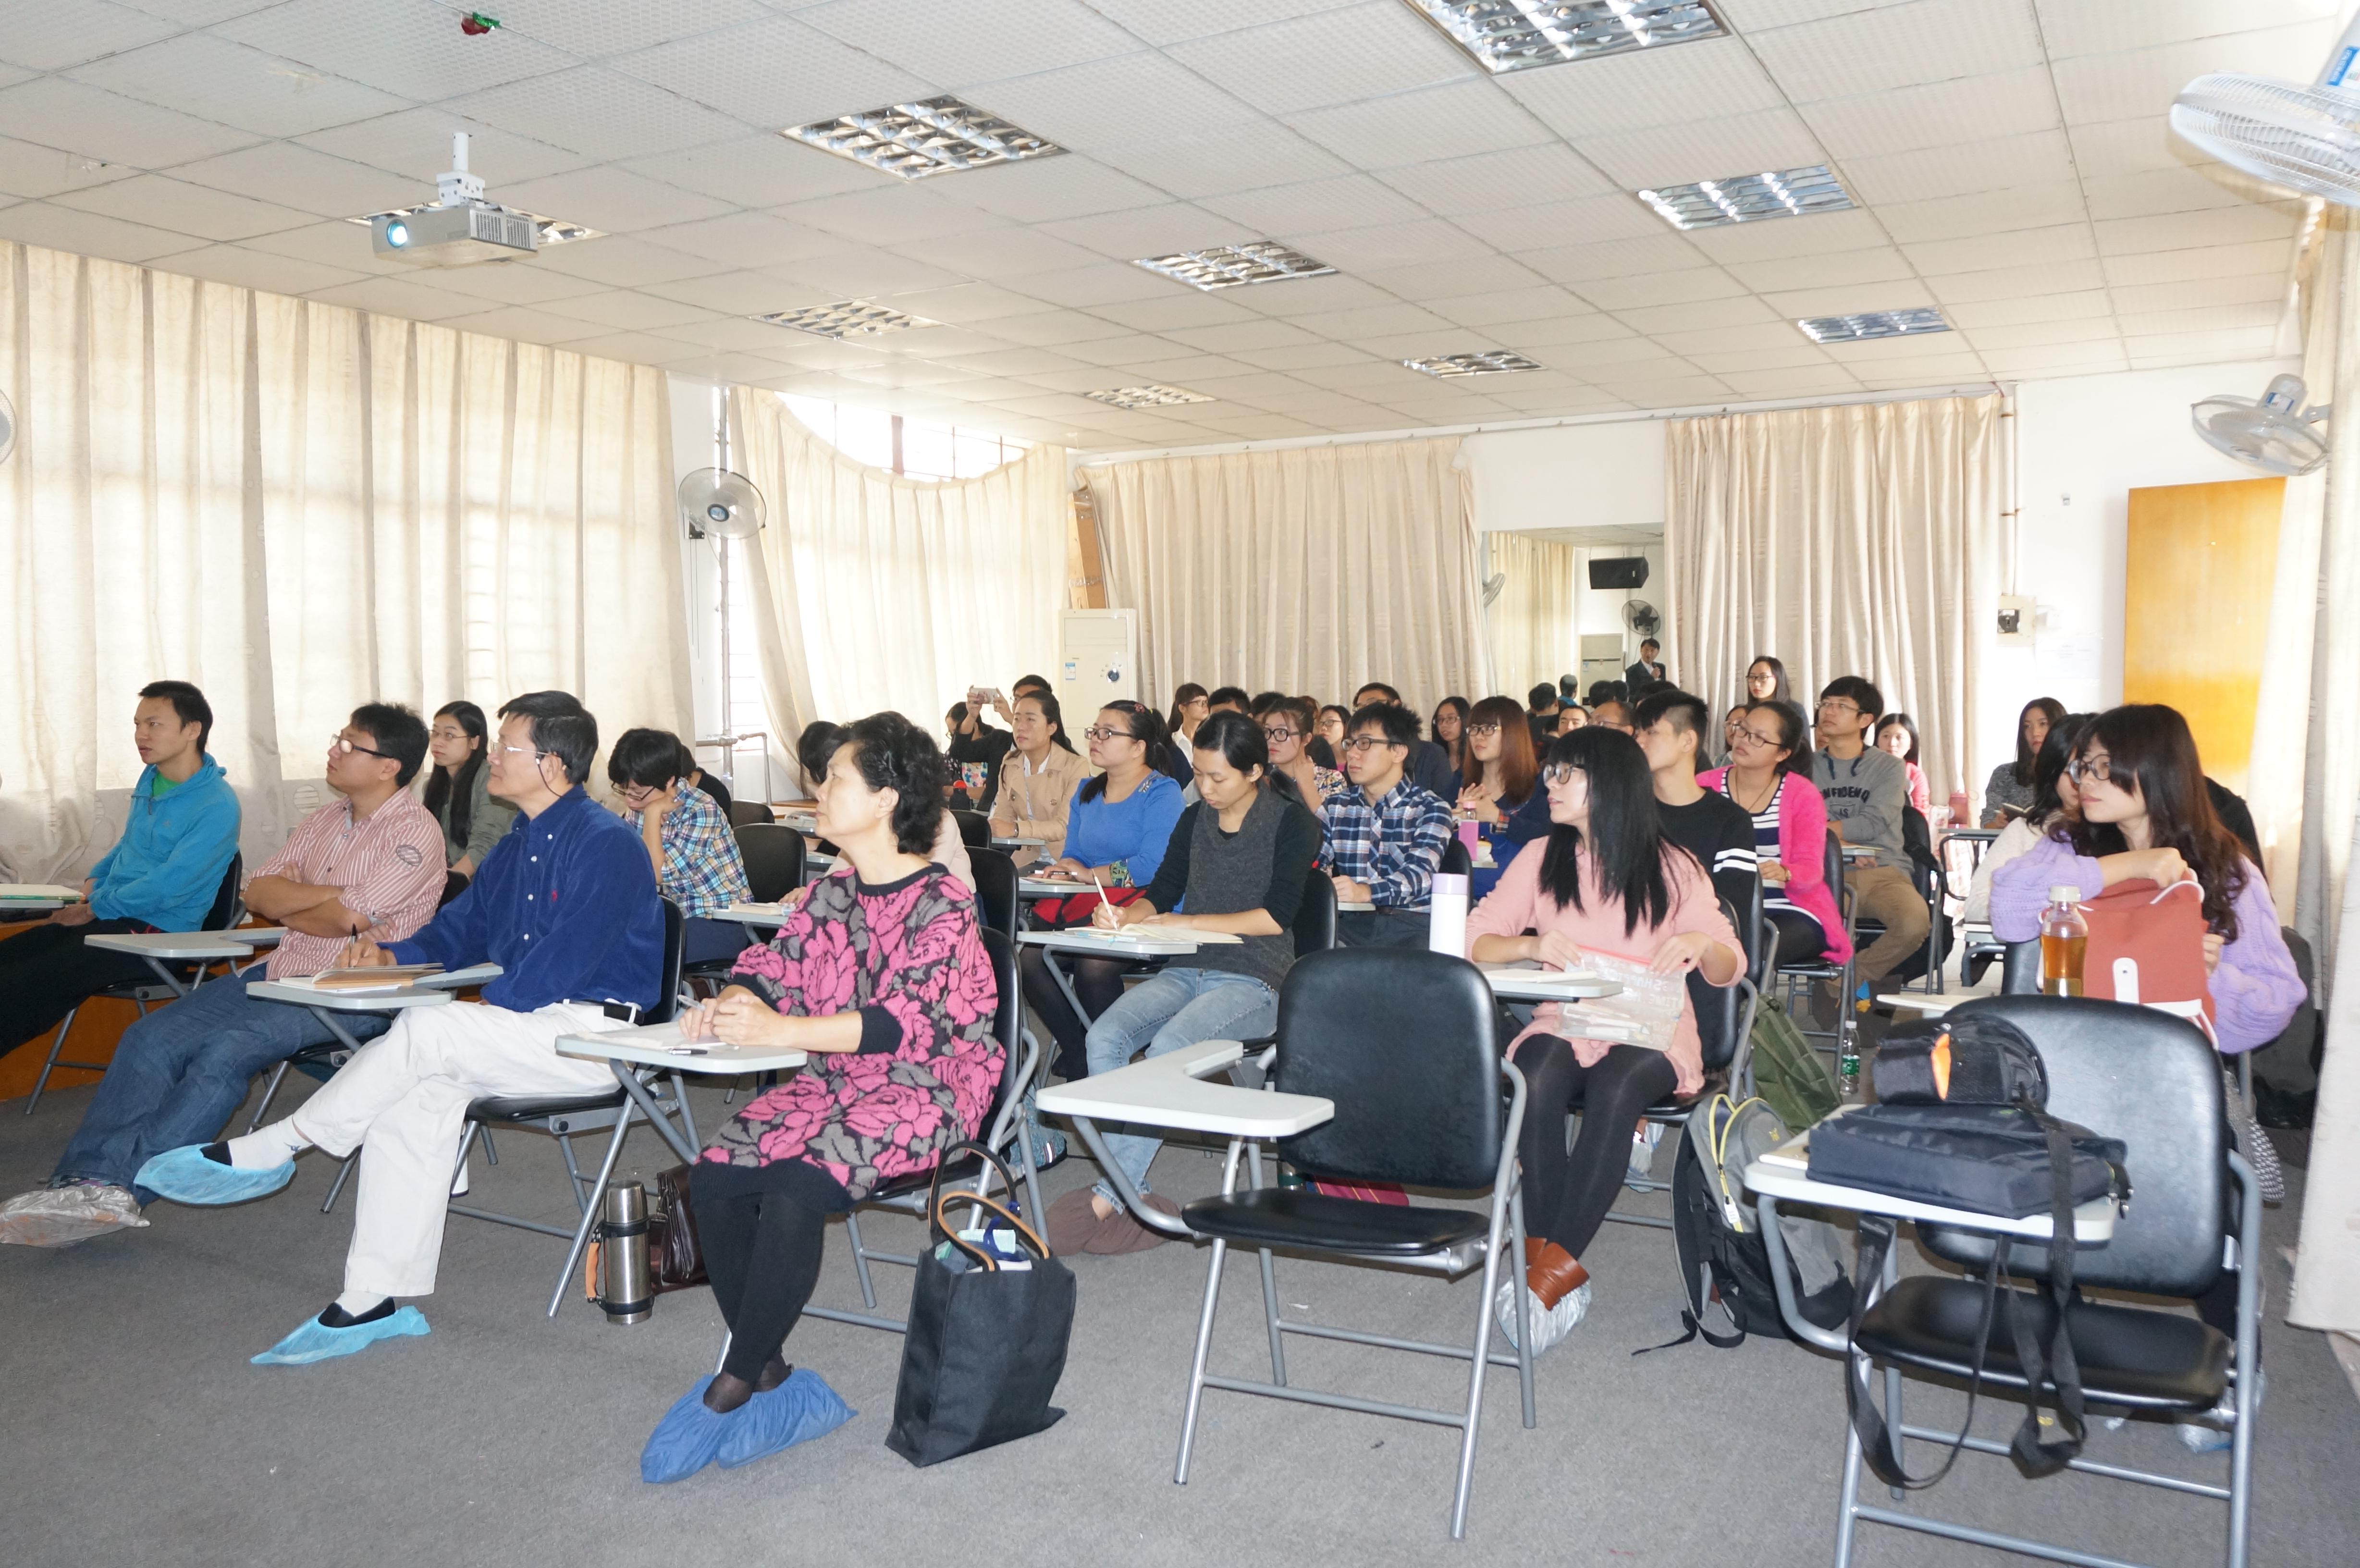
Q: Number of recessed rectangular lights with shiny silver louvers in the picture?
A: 9